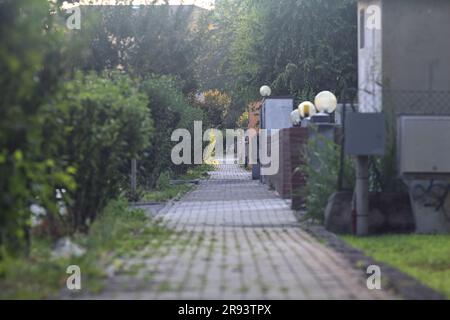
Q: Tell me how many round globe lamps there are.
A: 4